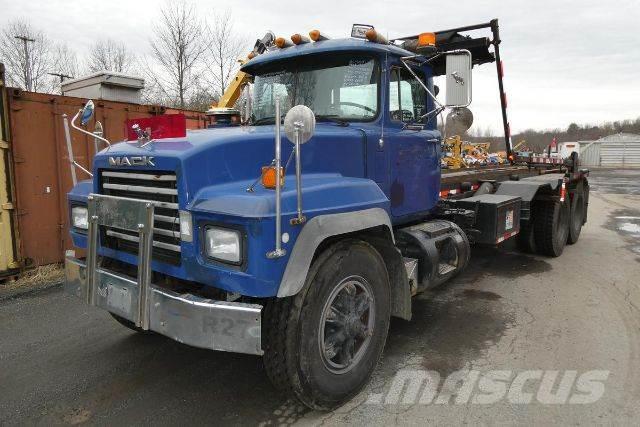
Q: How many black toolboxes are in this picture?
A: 1